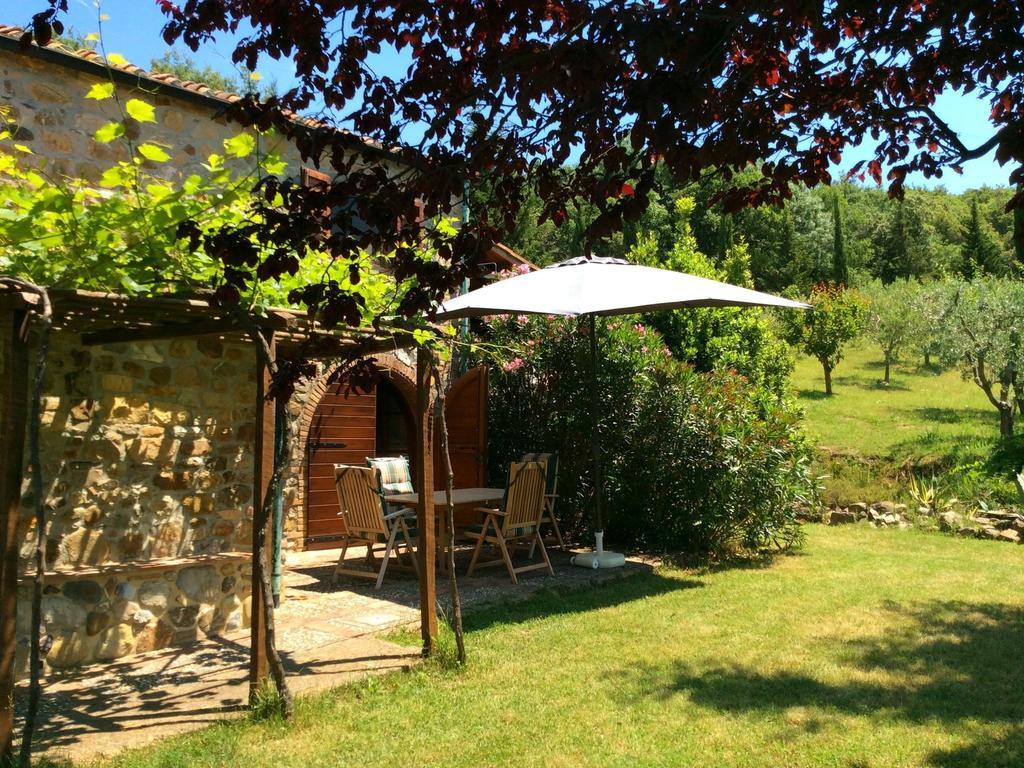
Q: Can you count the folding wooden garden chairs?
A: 4